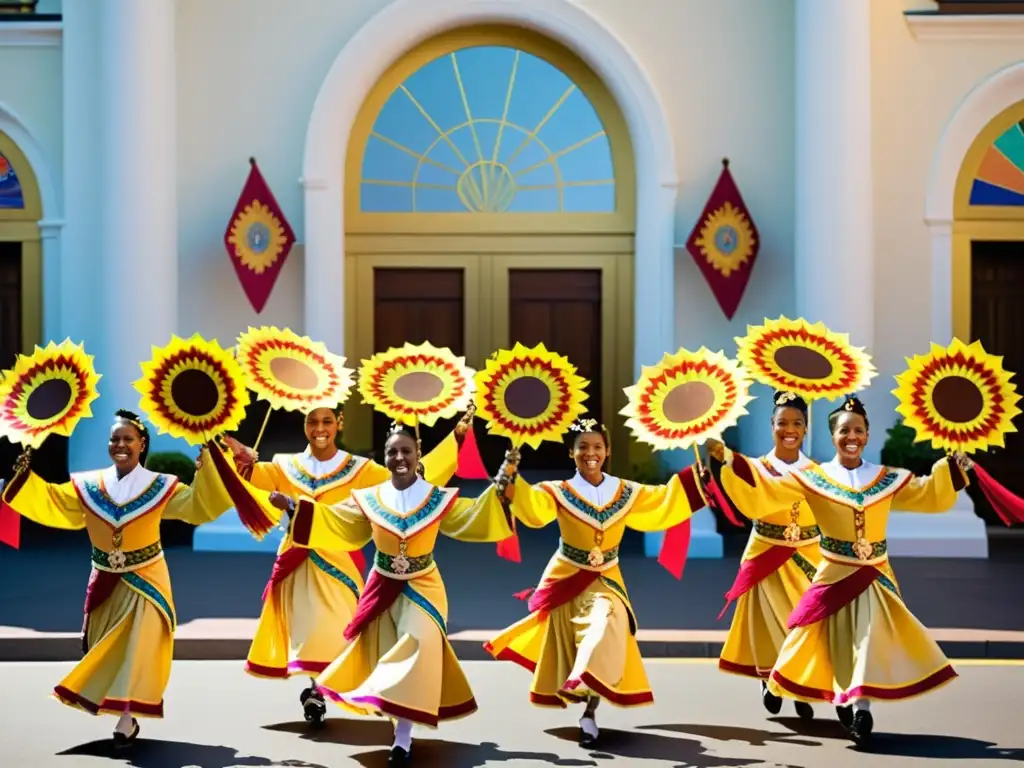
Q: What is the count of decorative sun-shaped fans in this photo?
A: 8